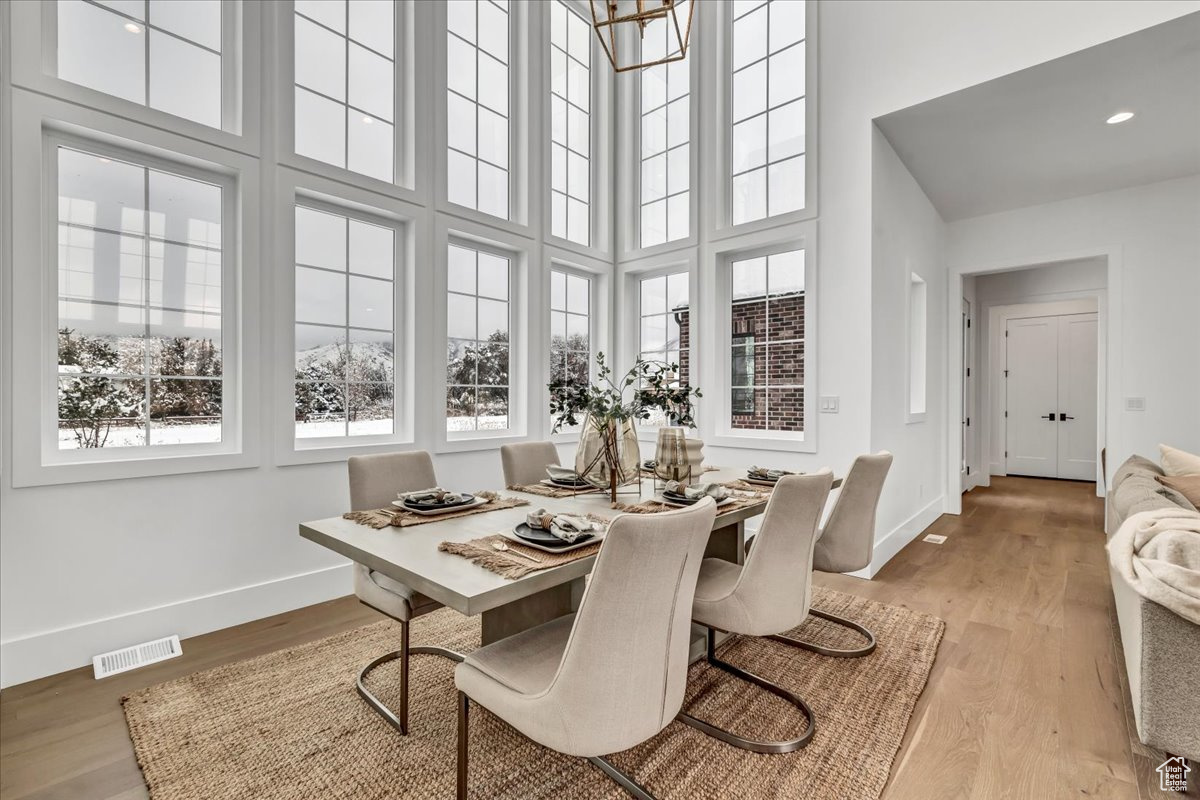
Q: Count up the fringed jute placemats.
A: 6